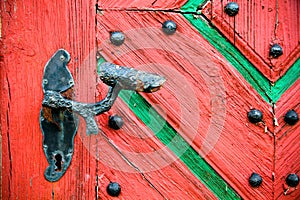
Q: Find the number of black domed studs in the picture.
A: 10